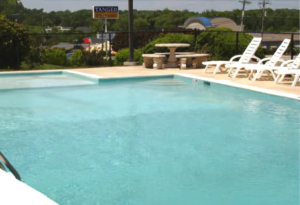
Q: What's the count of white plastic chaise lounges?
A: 4